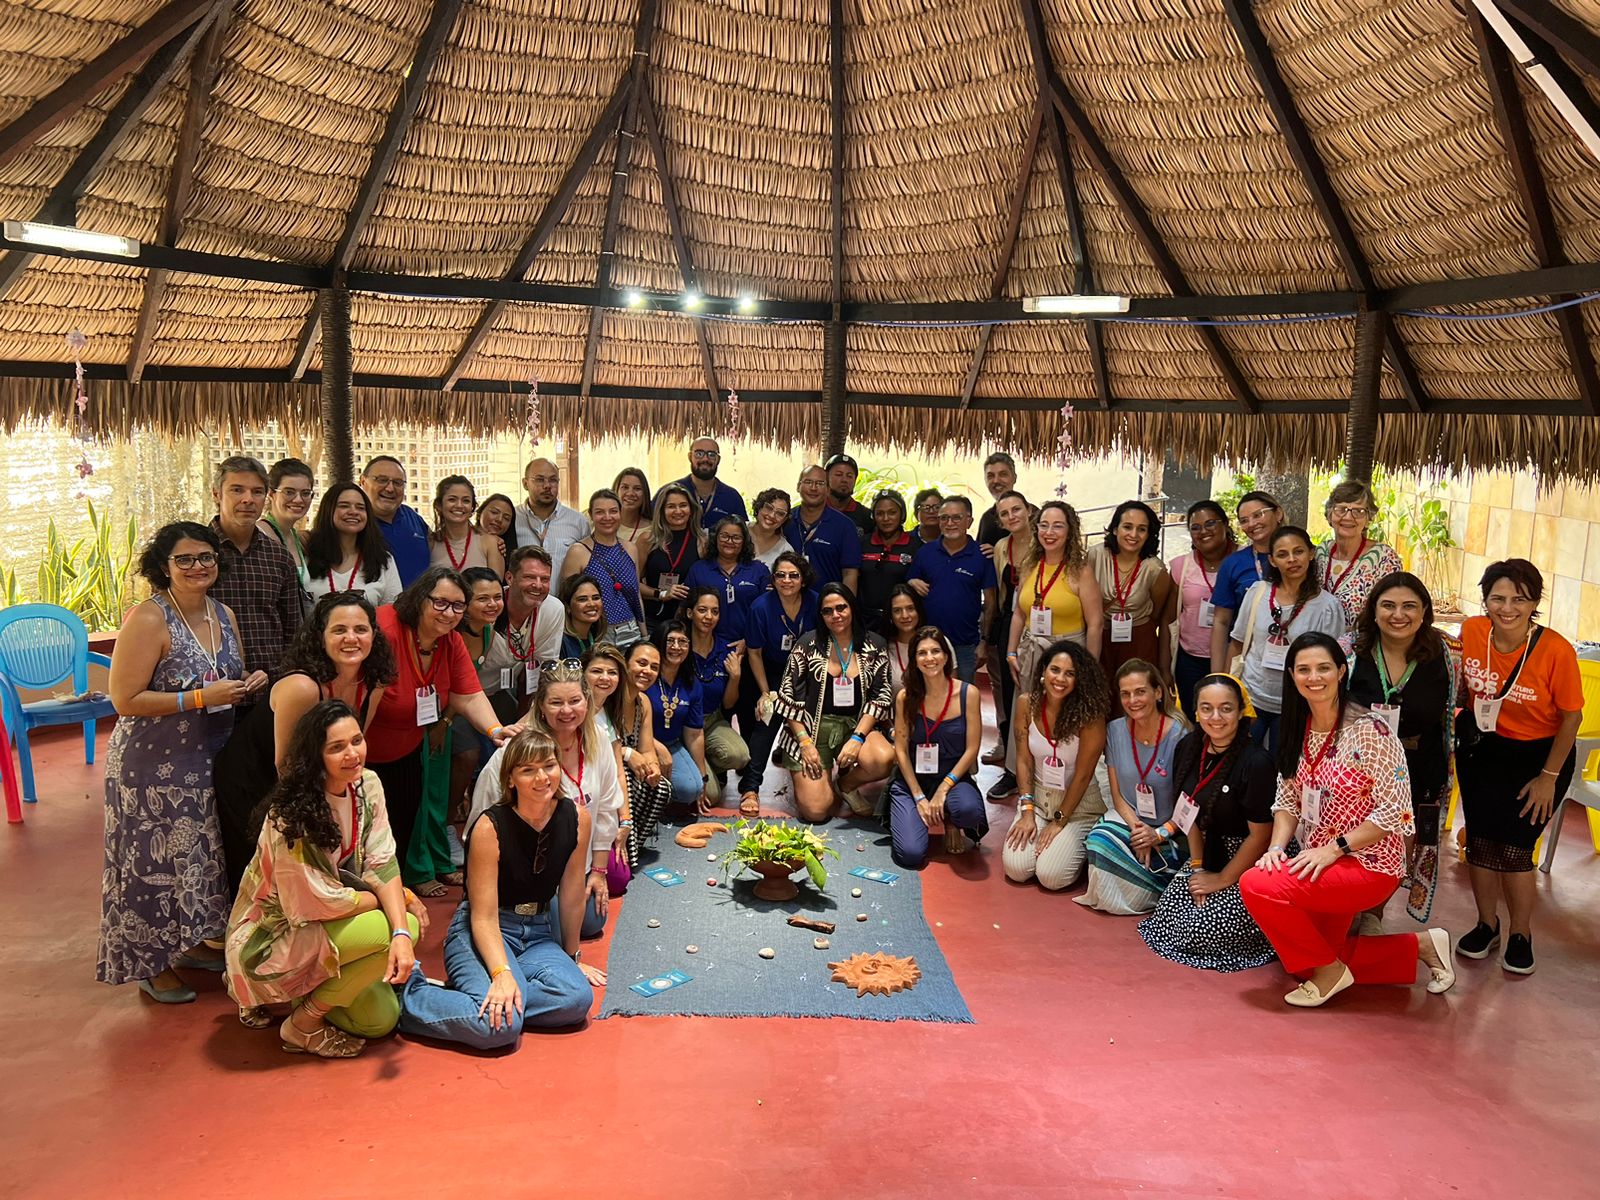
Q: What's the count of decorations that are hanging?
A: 4